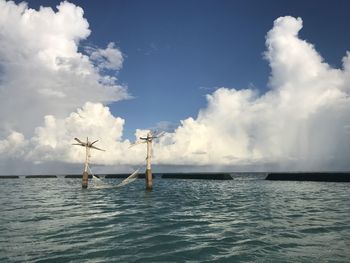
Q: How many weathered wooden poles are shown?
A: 2